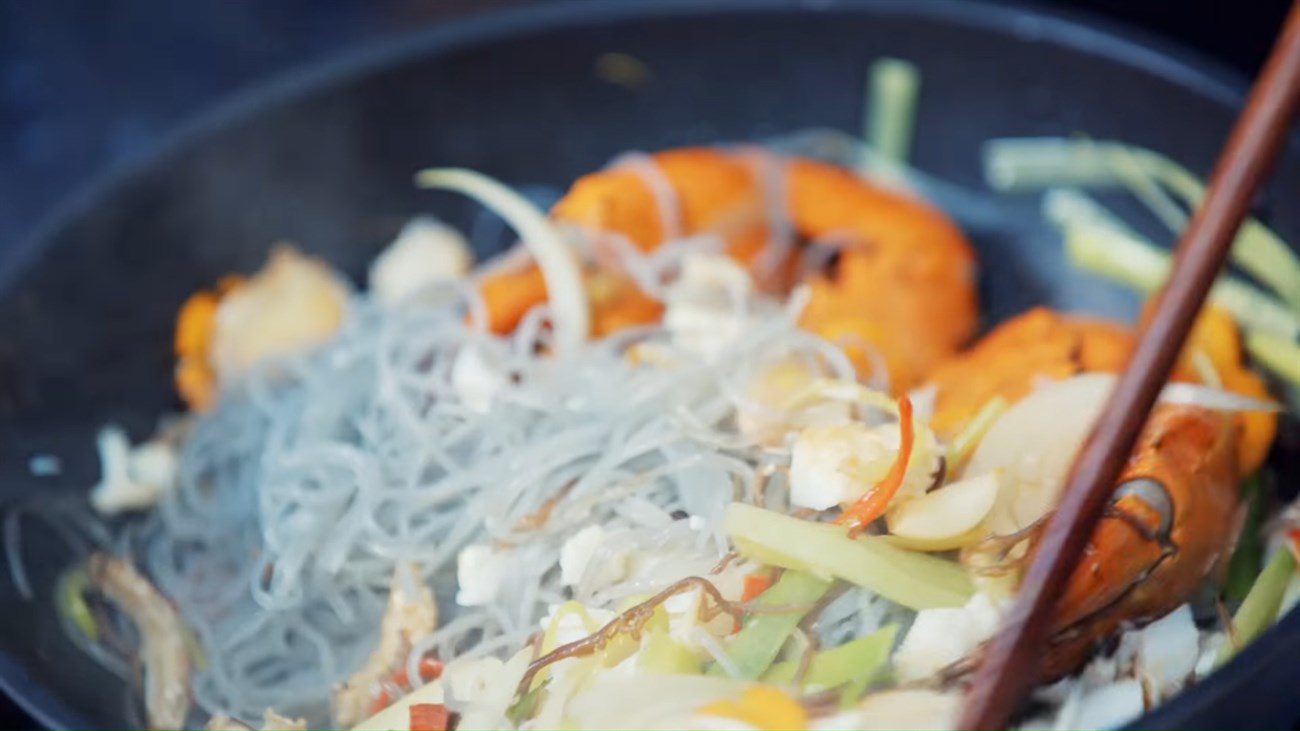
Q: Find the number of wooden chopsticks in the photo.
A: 1